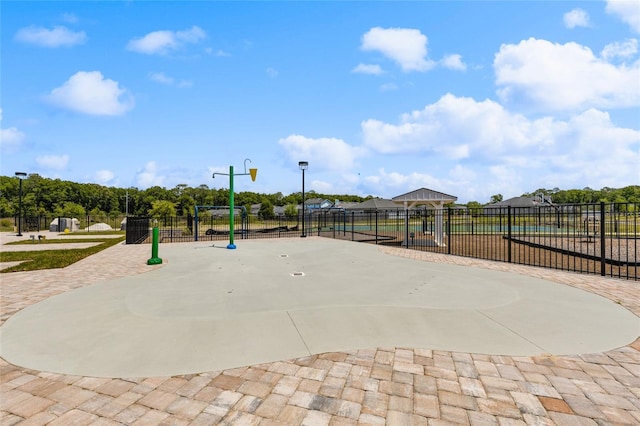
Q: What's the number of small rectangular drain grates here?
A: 2